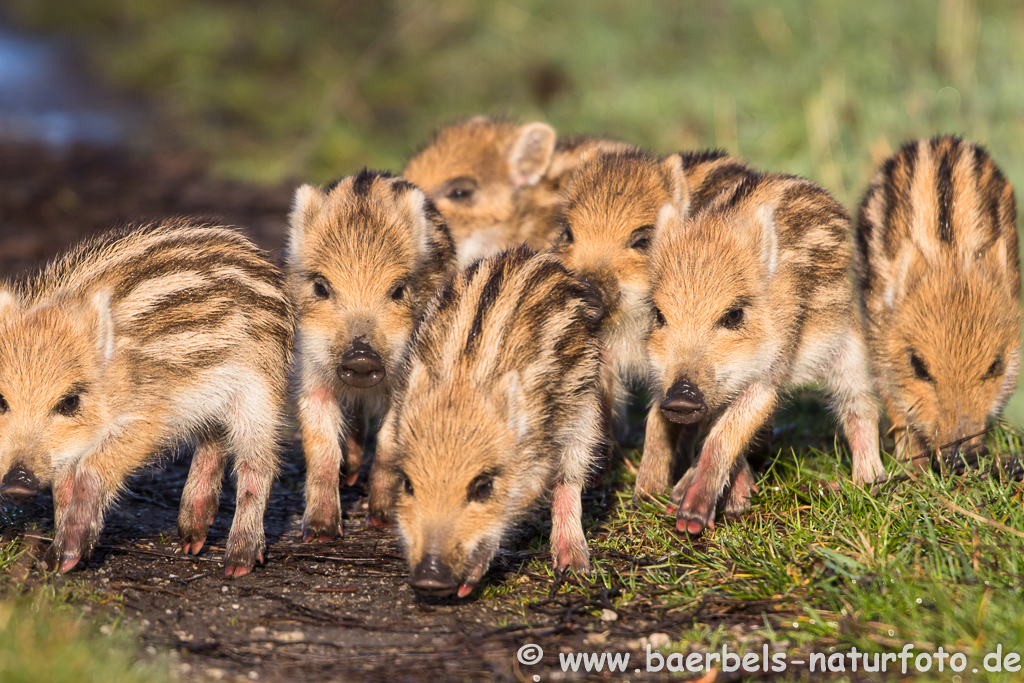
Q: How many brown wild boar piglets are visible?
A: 7